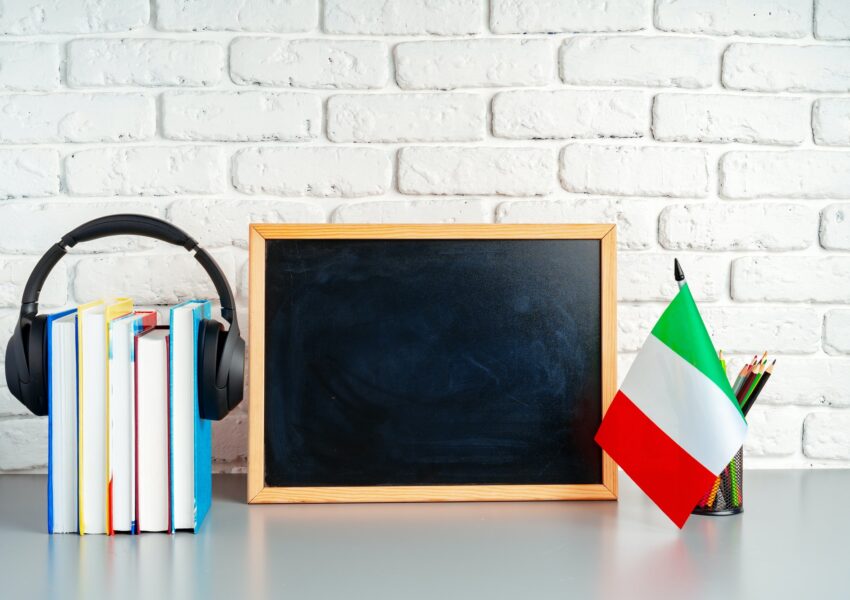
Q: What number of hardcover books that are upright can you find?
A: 5